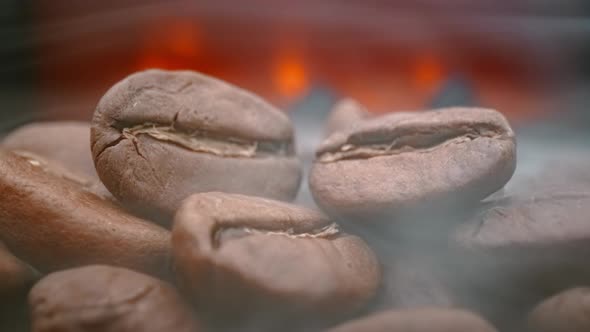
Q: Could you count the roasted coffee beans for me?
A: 11